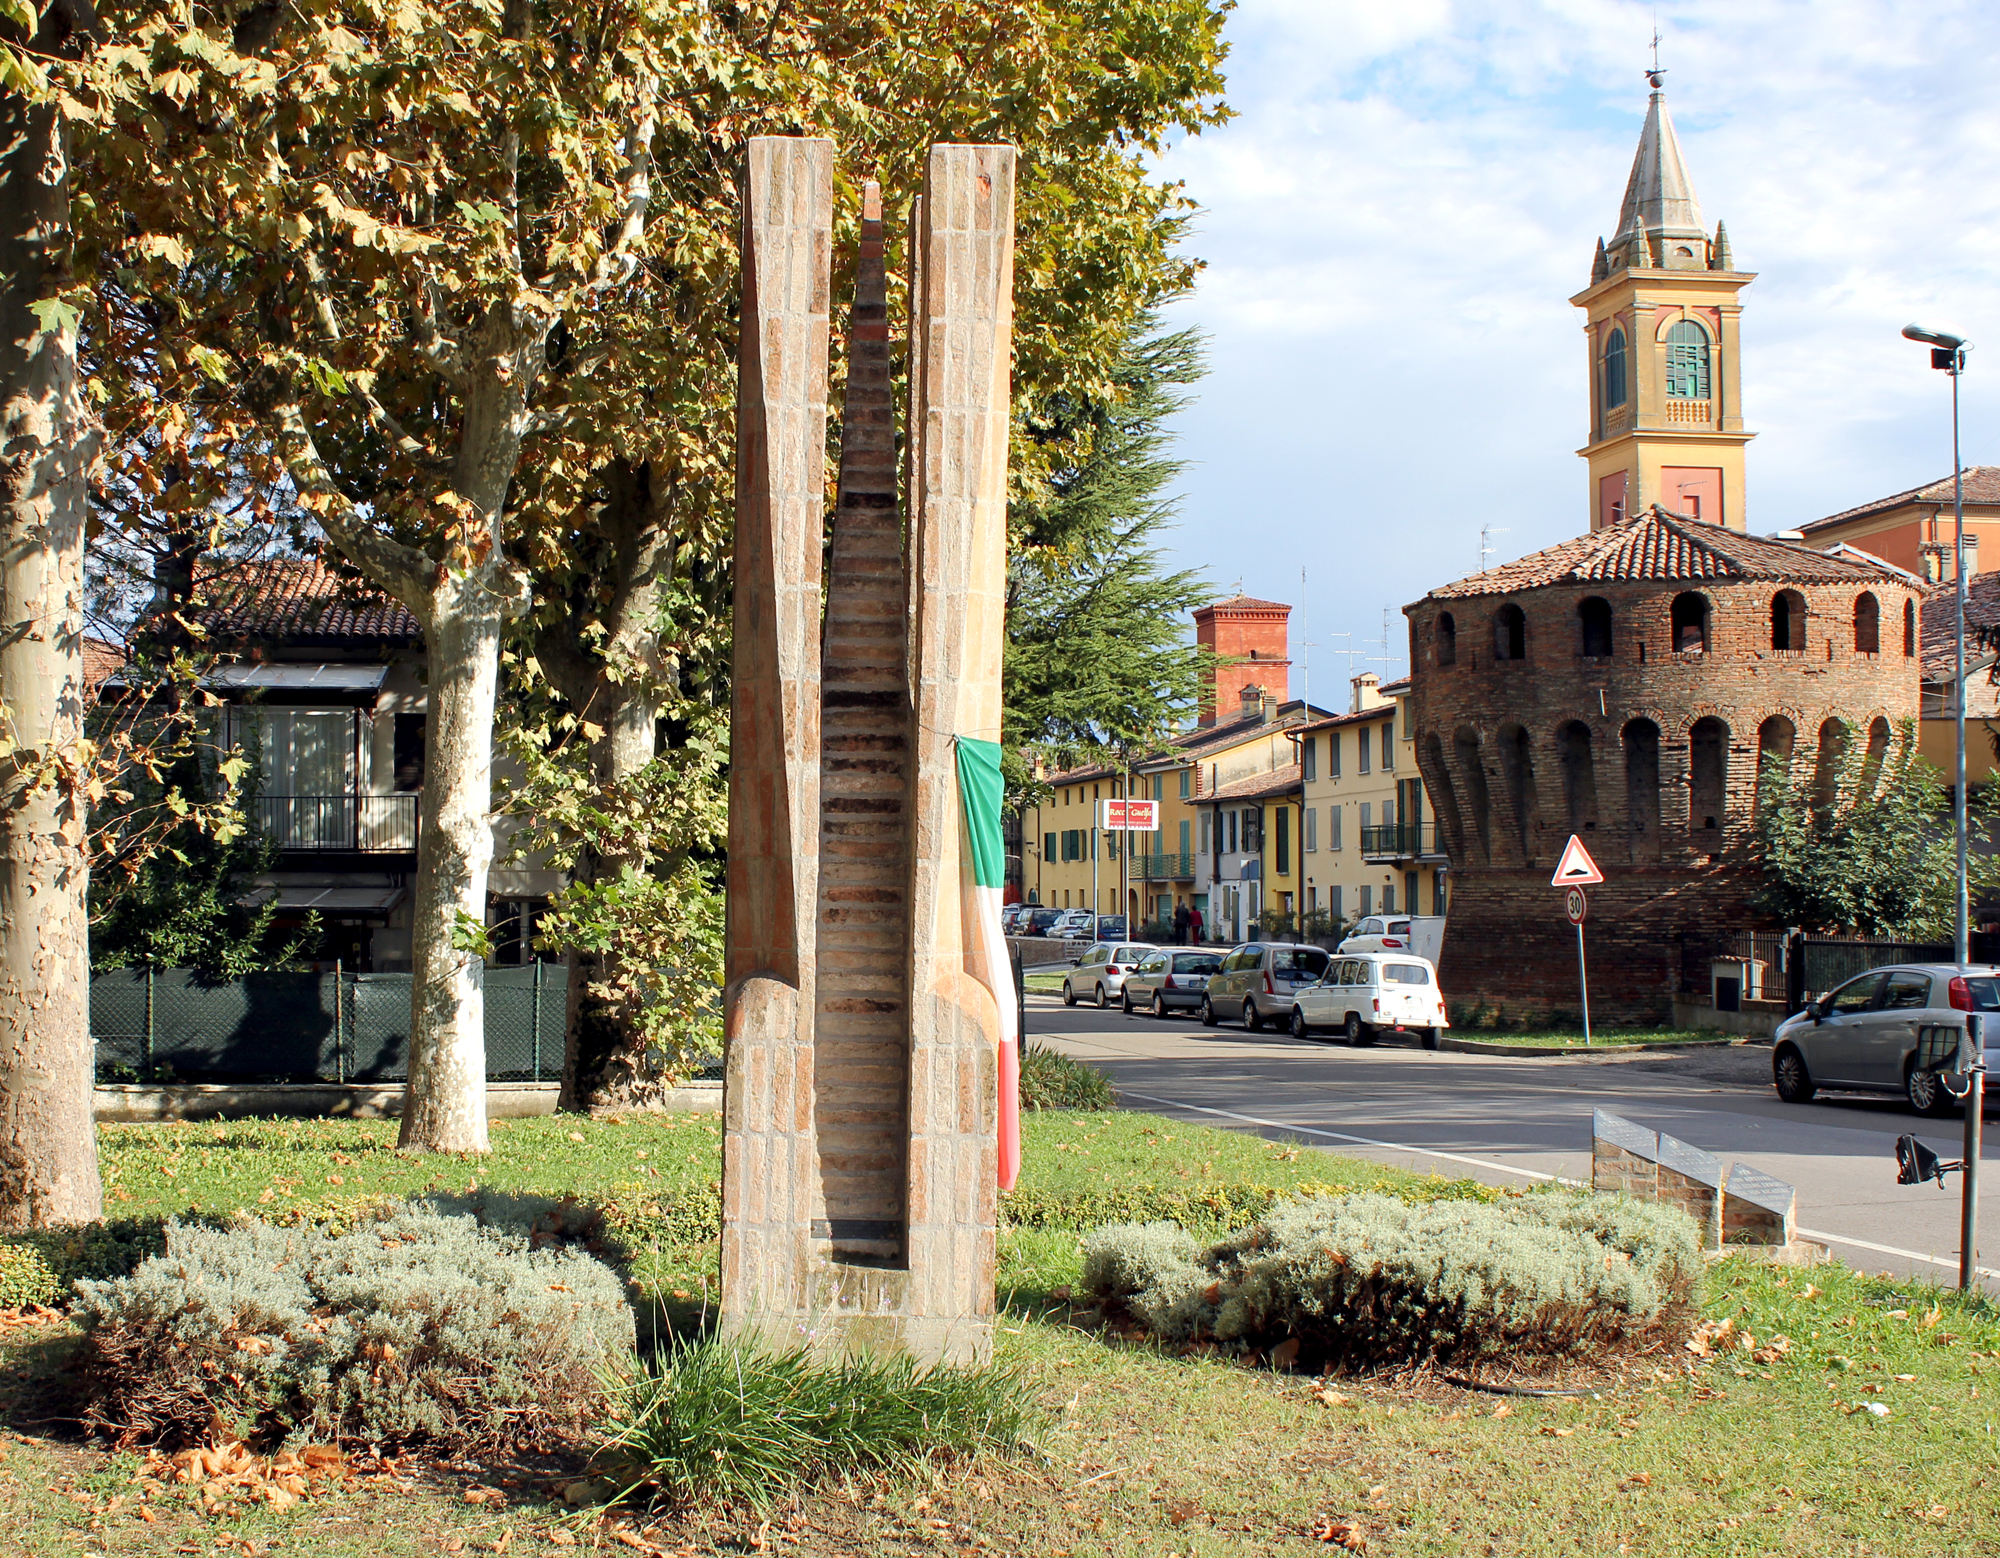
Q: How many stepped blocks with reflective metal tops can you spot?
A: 3